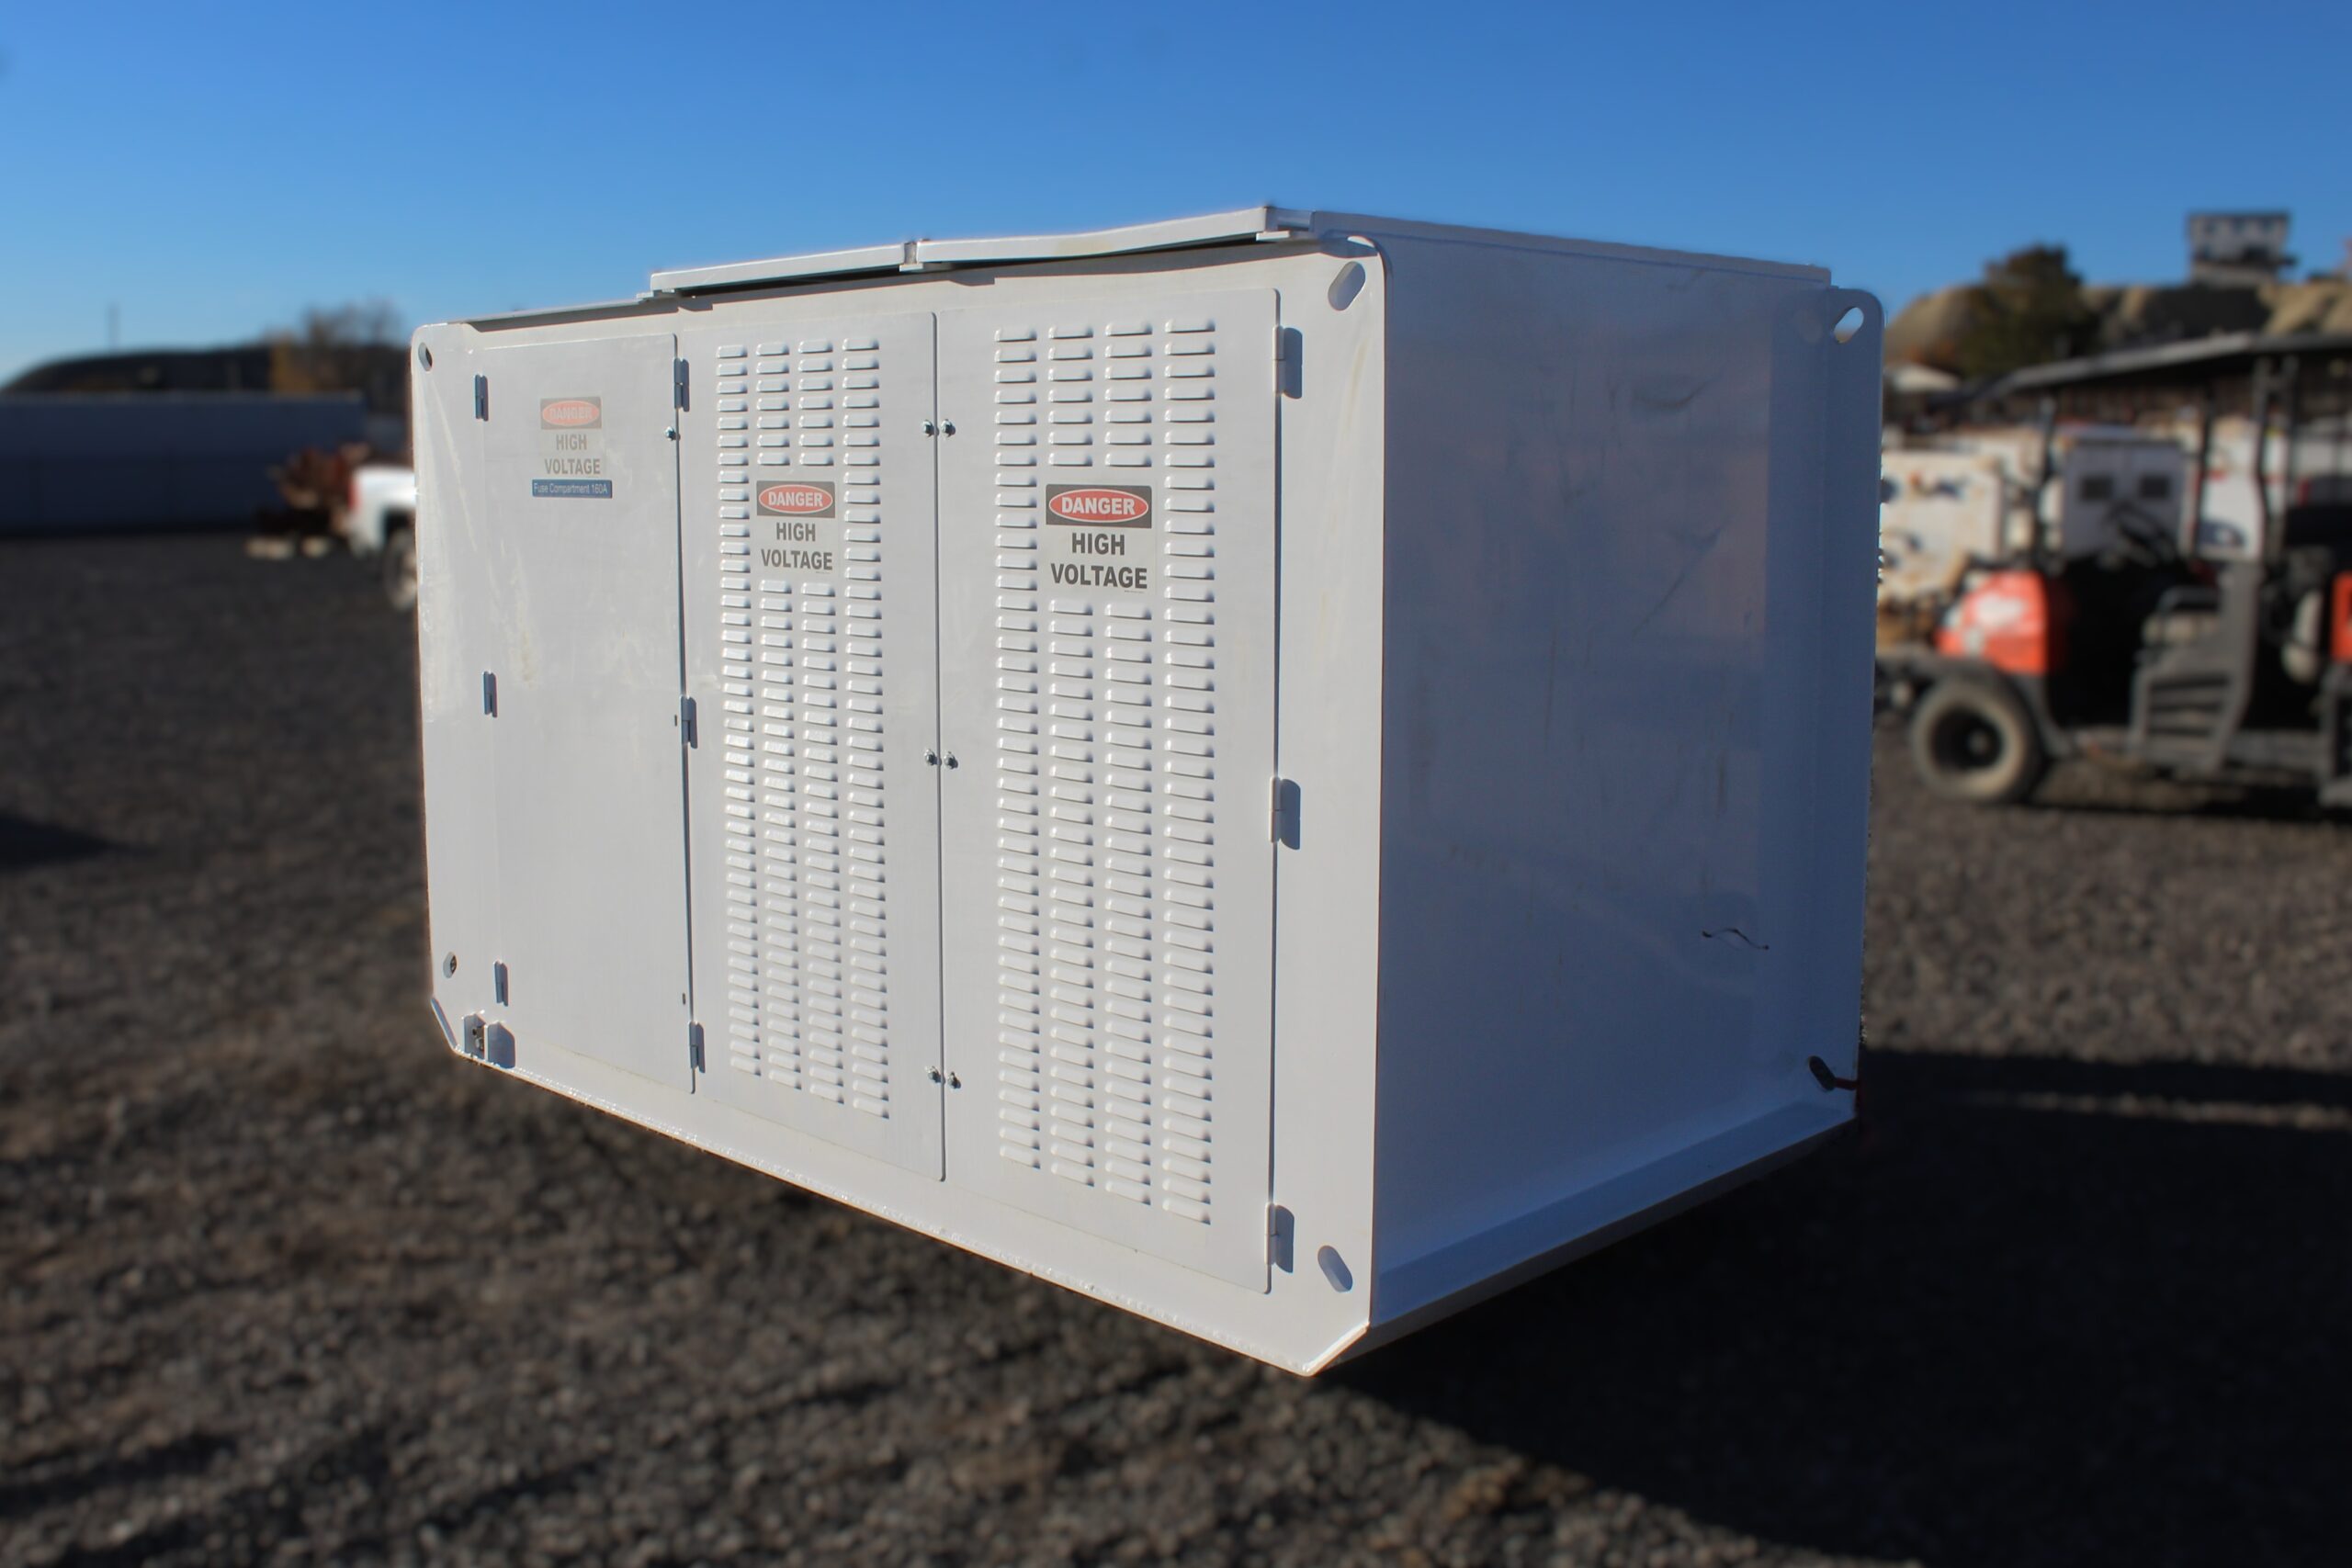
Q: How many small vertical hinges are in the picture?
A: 9